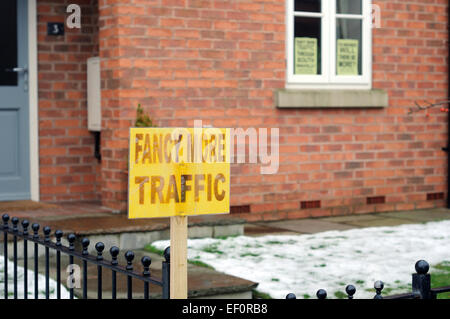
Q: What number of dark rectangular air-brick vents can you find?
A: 4